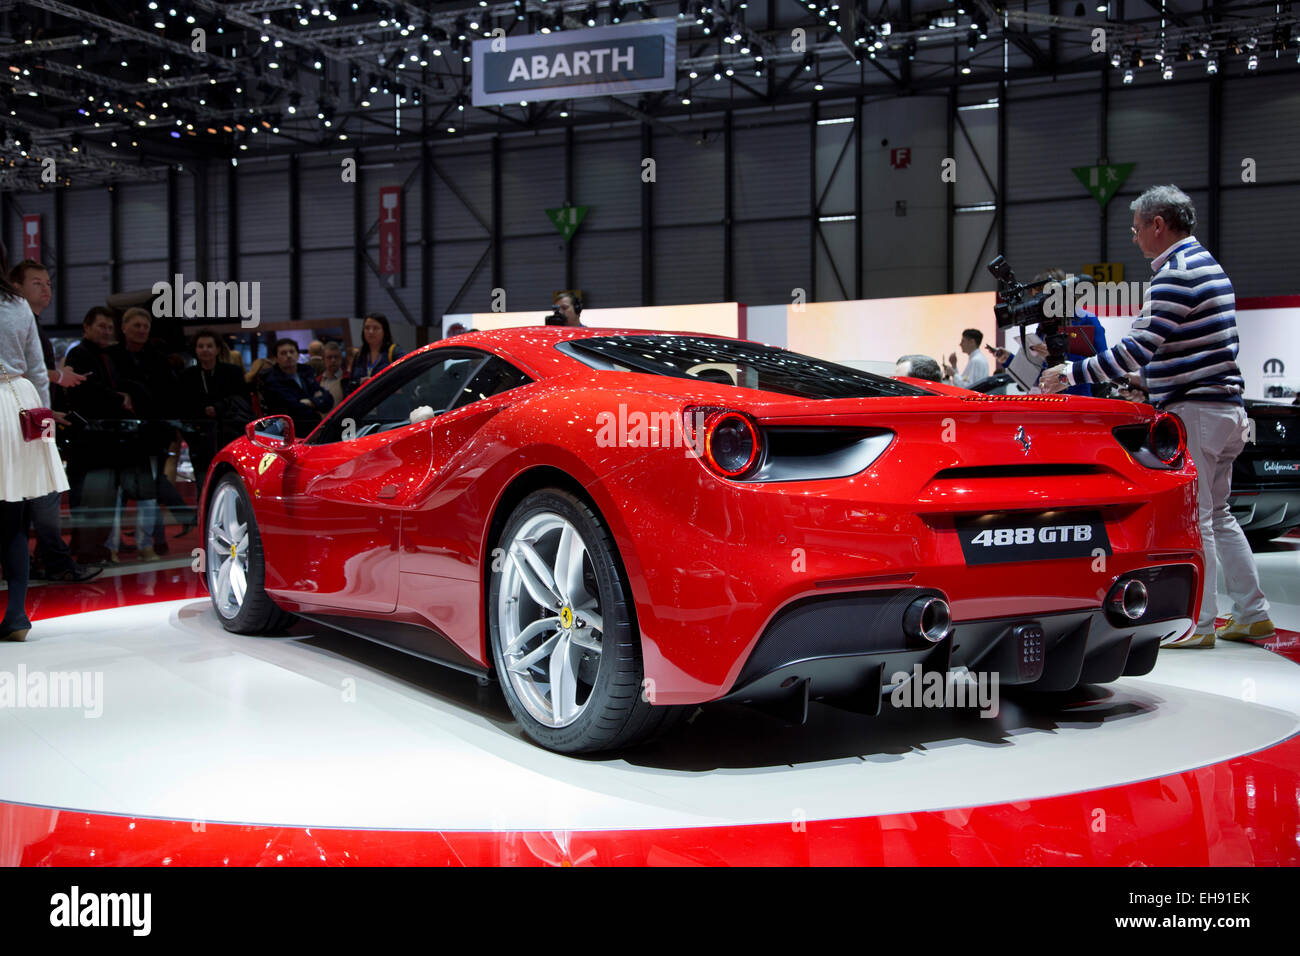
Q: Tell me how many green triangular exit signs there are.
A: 2